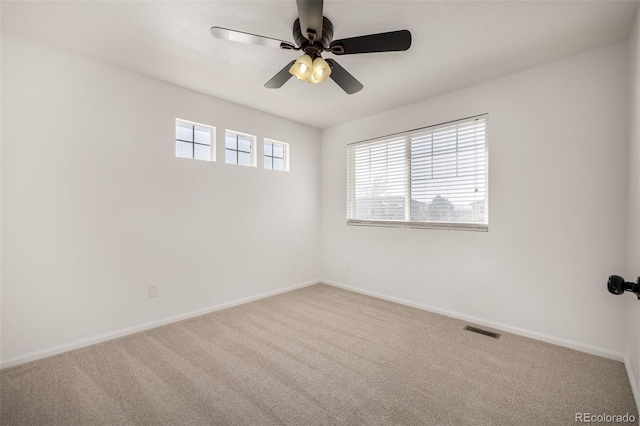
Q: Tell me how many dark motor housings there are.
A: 1